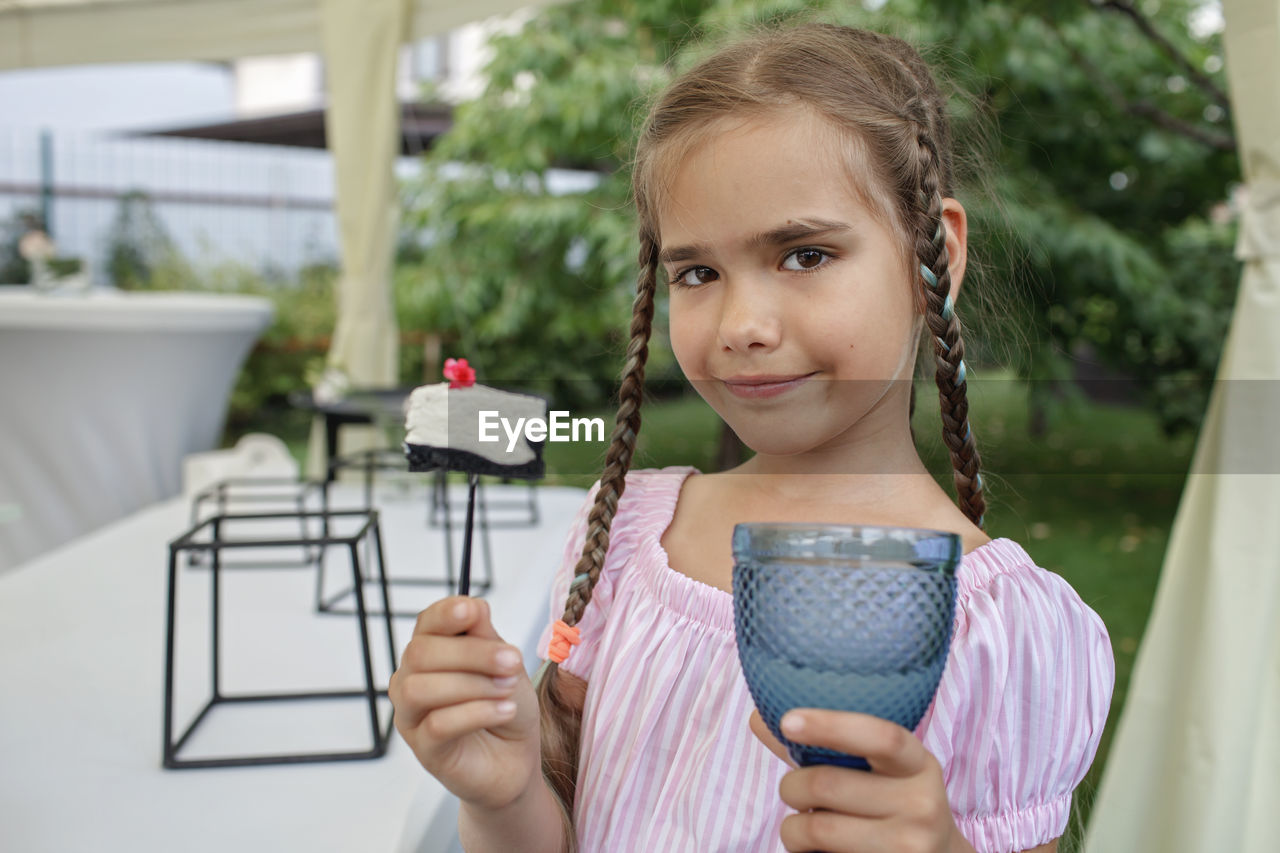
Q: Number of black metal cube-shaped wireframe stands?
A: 4